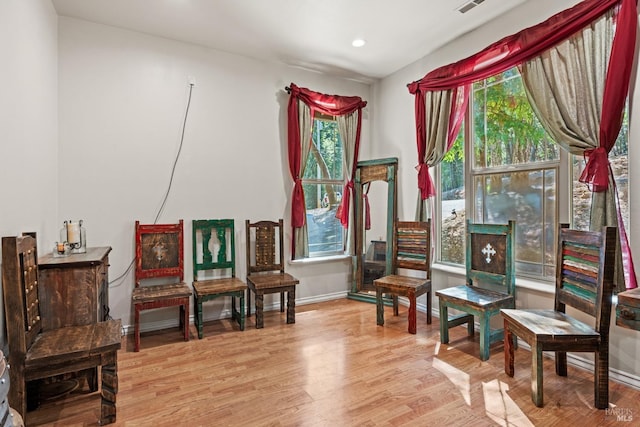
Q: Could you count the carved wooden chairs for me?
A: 7